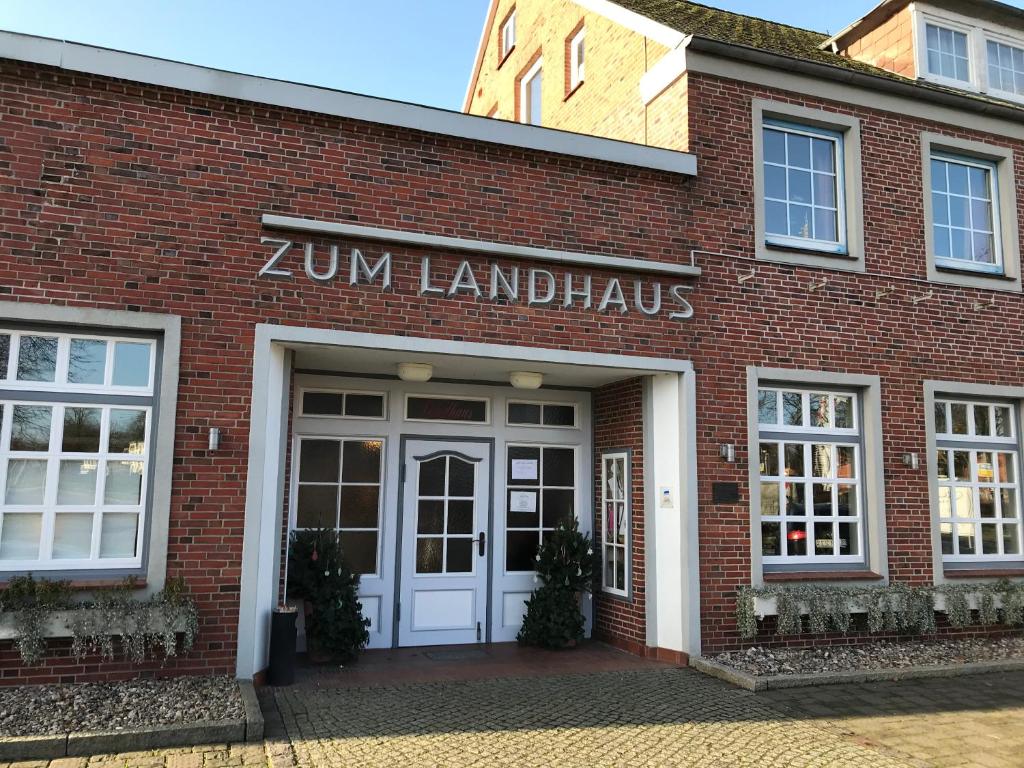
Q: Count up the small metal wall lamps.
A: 3